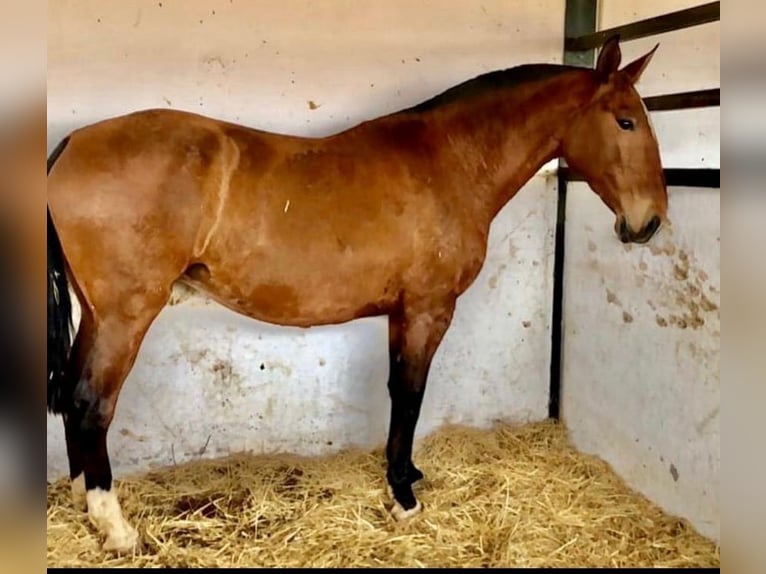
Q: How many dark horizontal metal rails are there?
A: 3